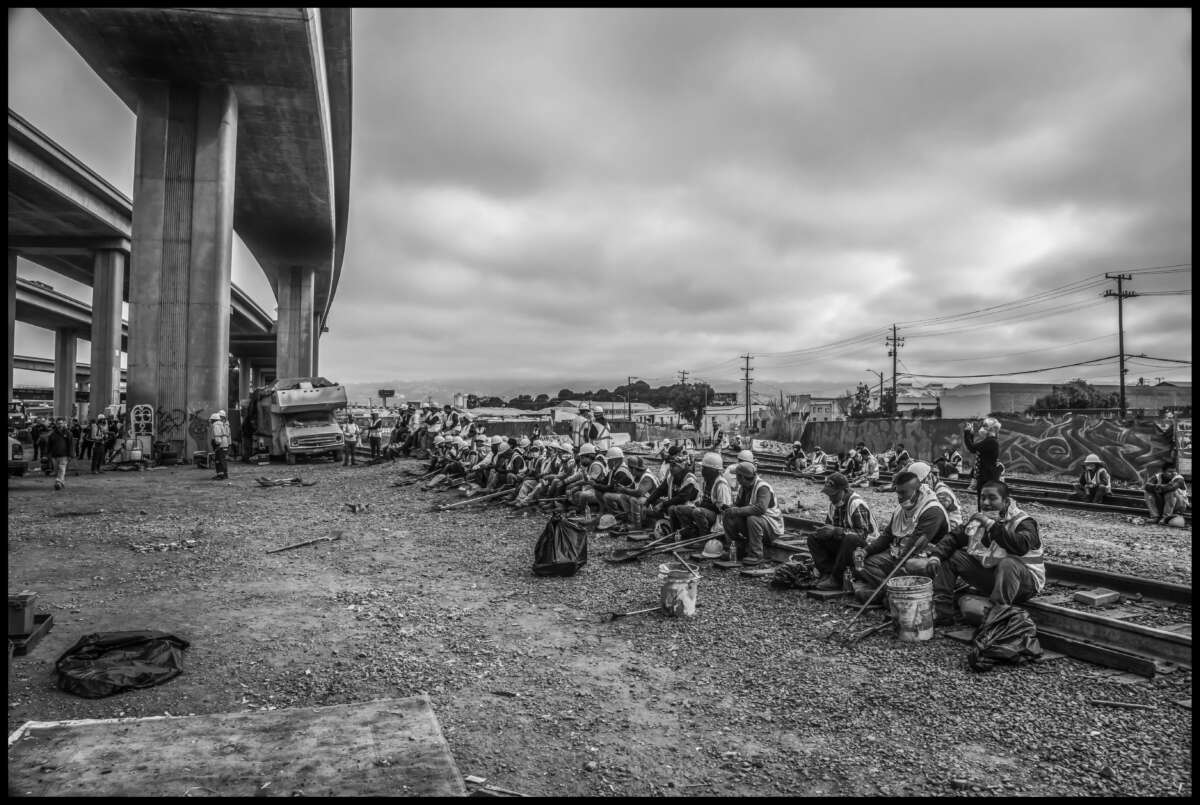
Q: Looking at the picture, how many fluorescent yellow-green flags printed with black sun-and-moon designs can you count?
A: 0